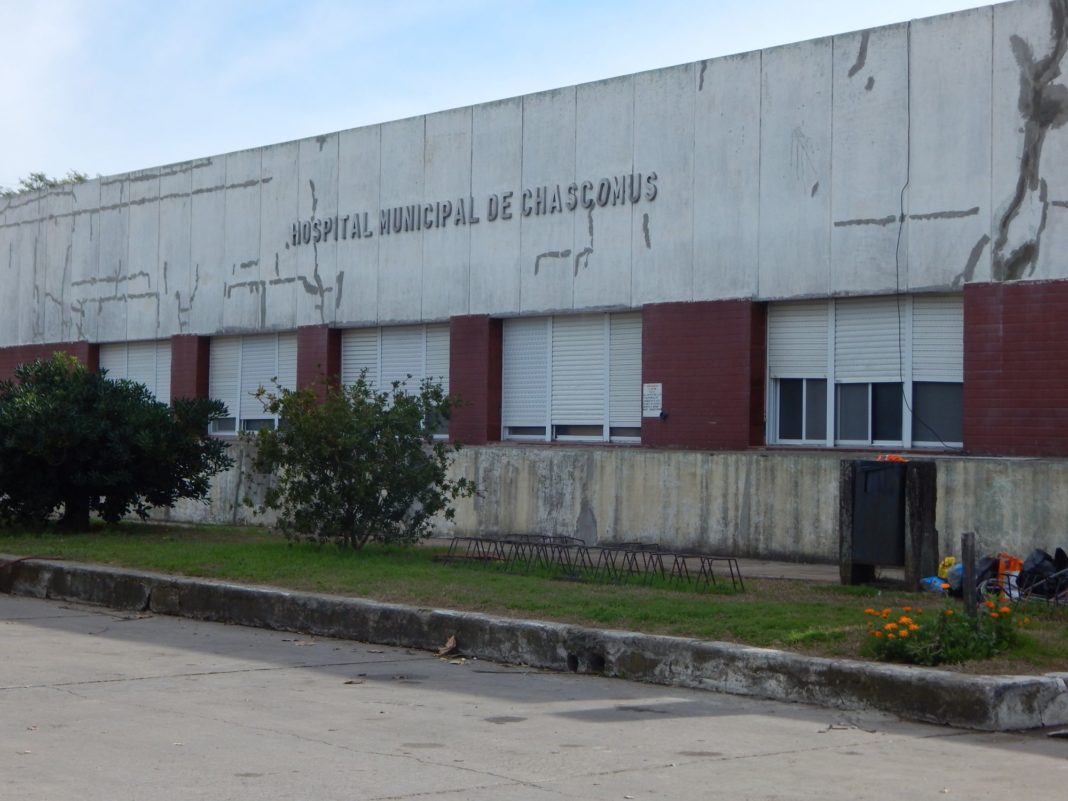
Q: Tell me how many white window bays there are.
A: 5